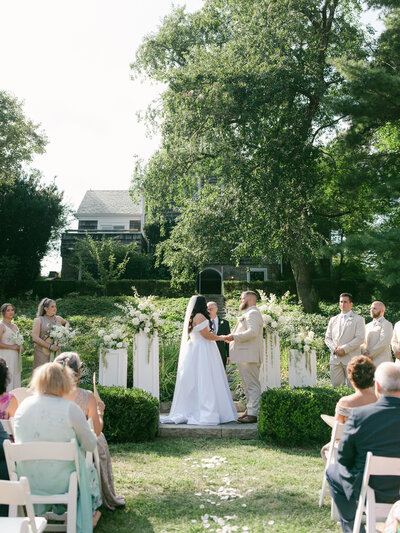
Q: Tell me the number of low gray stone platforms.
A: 1